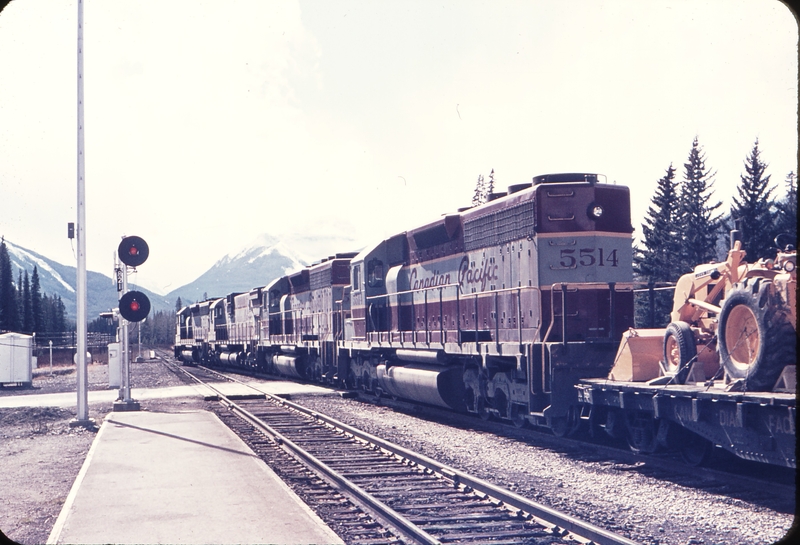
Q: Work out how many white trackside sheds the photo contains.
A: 1